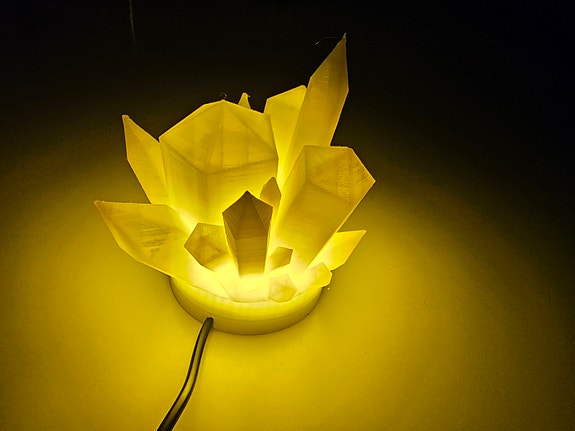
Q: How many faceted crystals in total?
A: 14